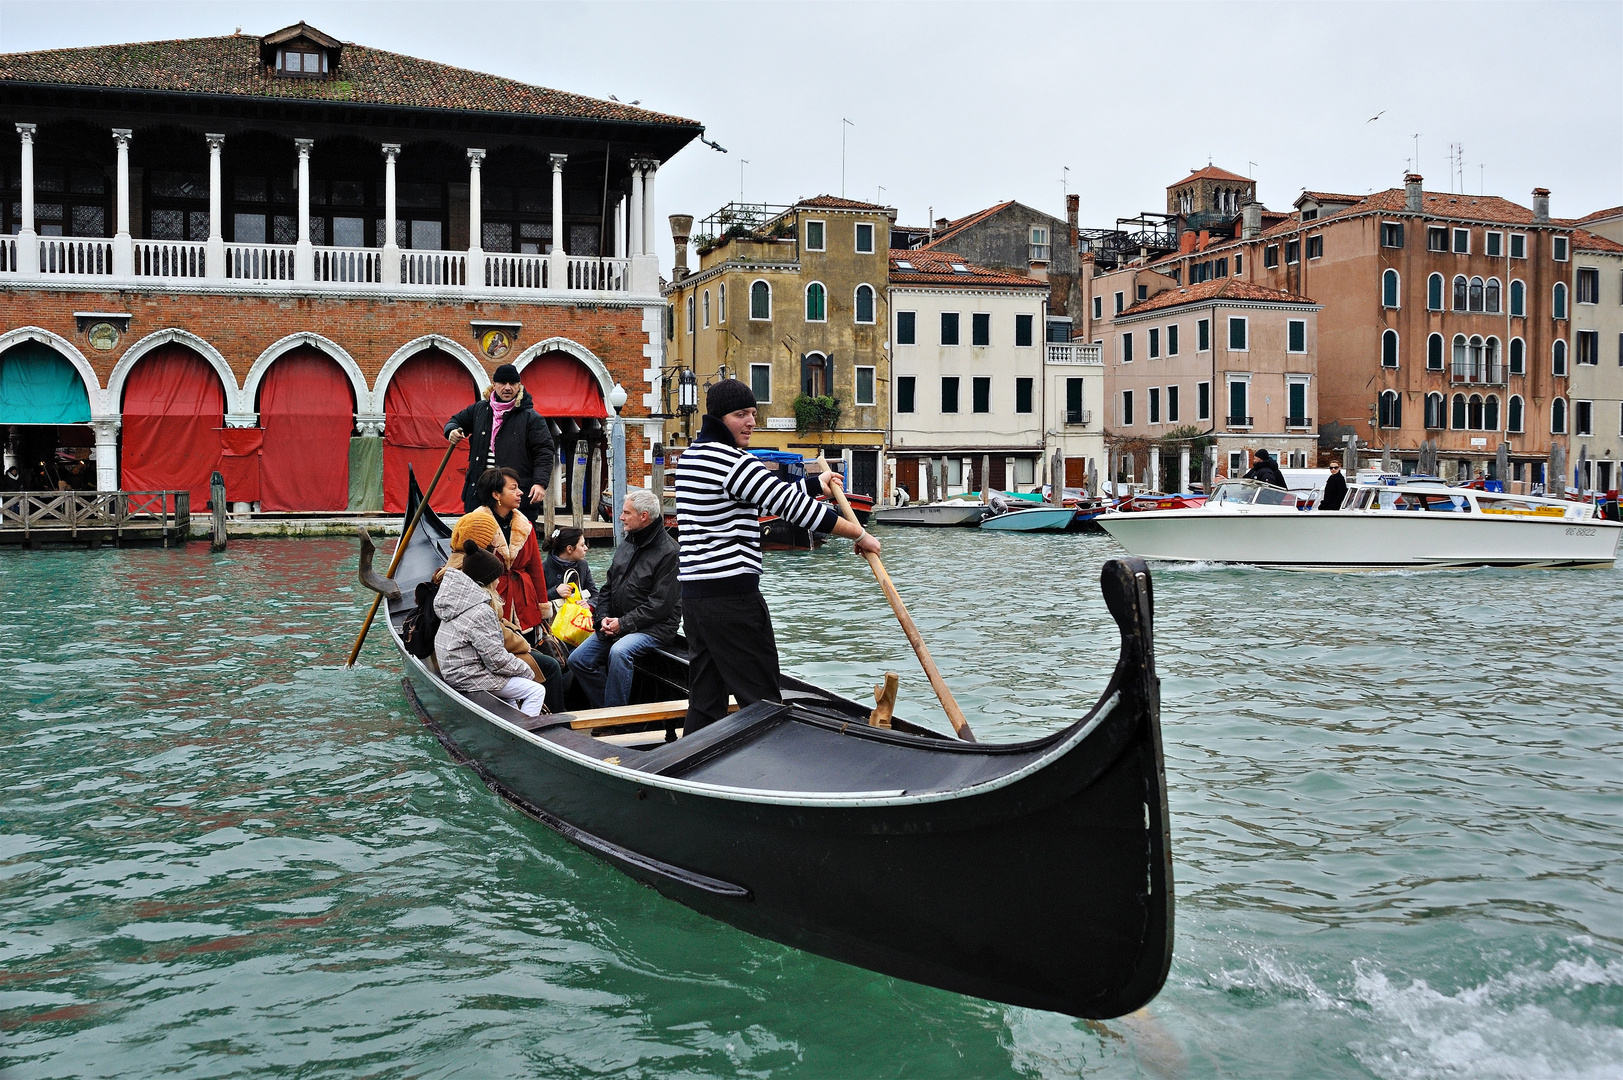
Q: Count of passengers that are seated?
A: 4